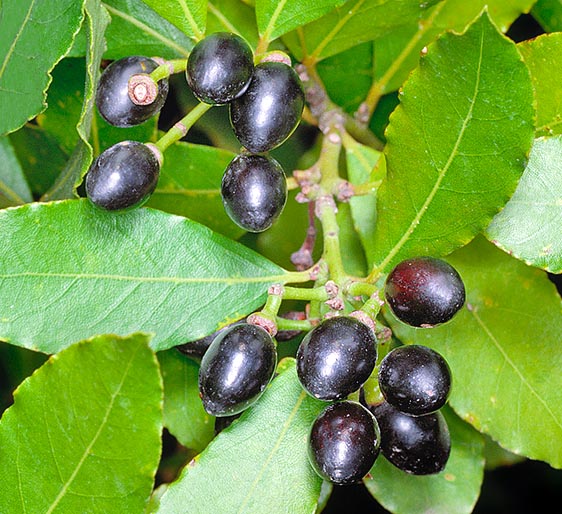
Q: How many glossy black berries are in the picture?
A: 11